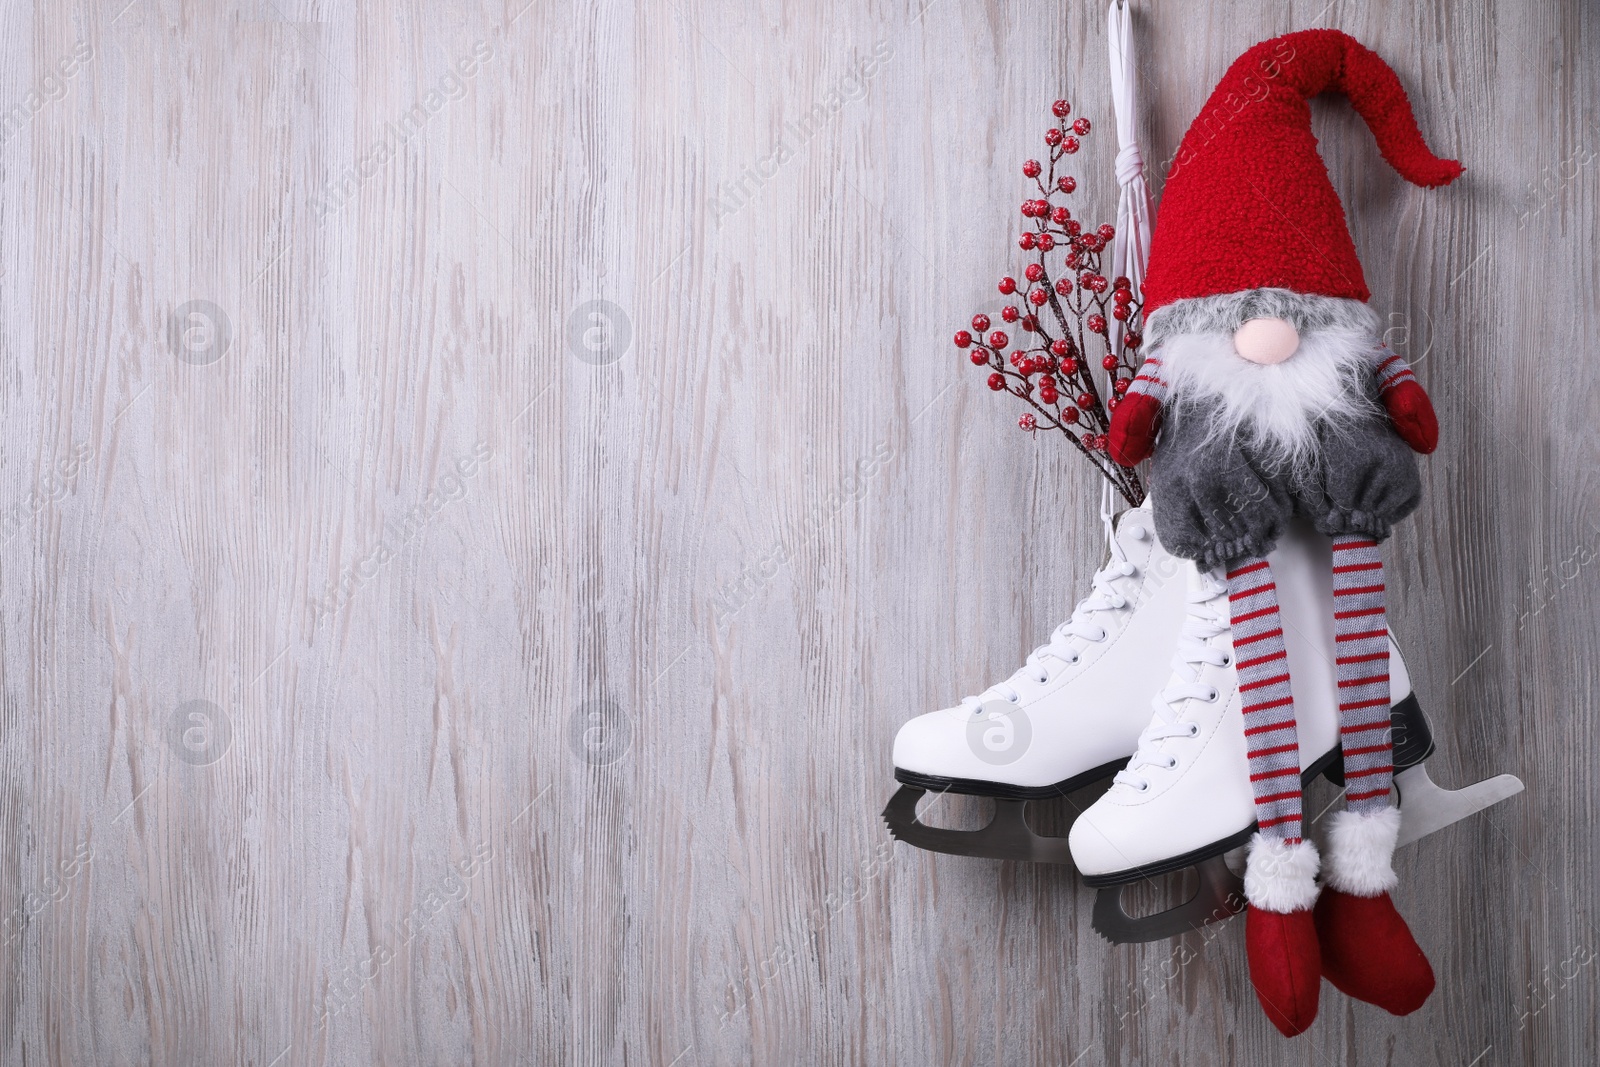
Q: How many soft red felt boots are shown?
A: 2